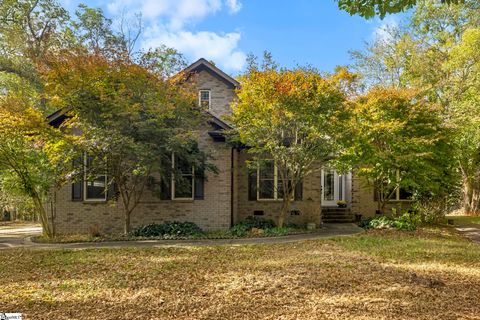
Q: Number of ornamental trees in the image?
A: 4